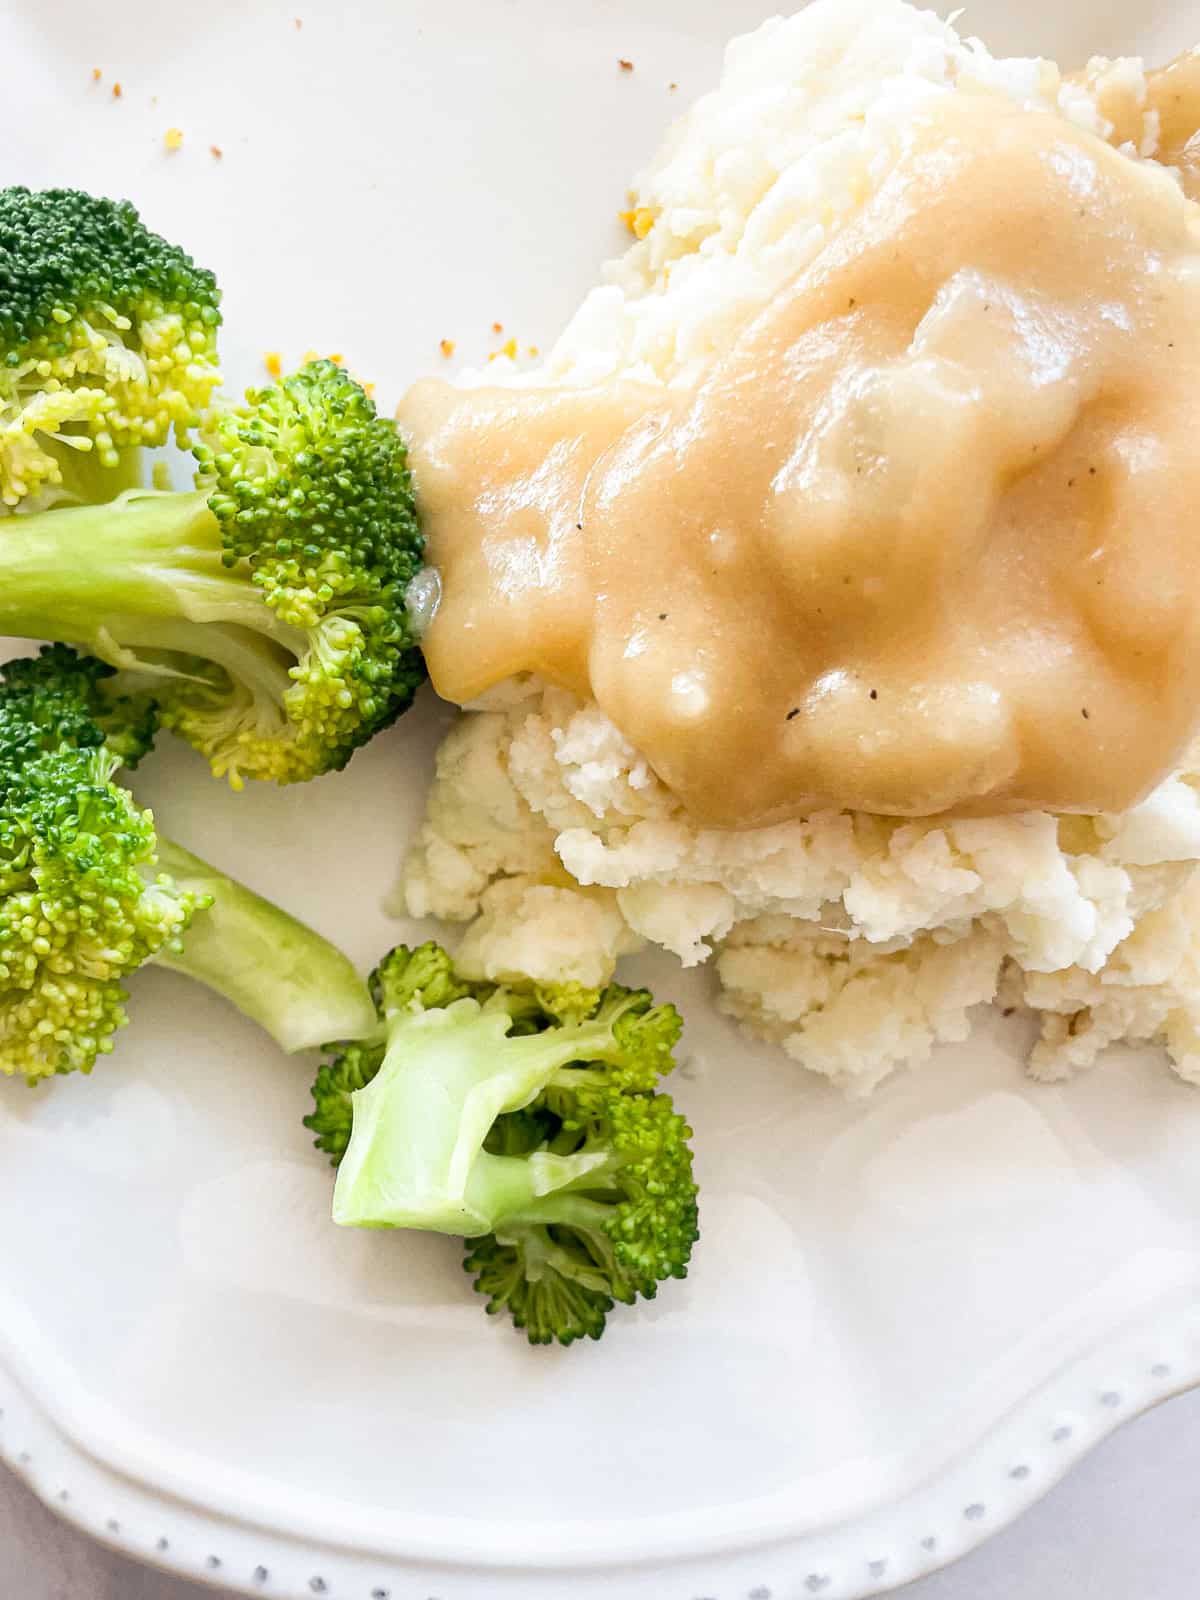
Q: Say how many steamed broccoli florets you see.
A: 4